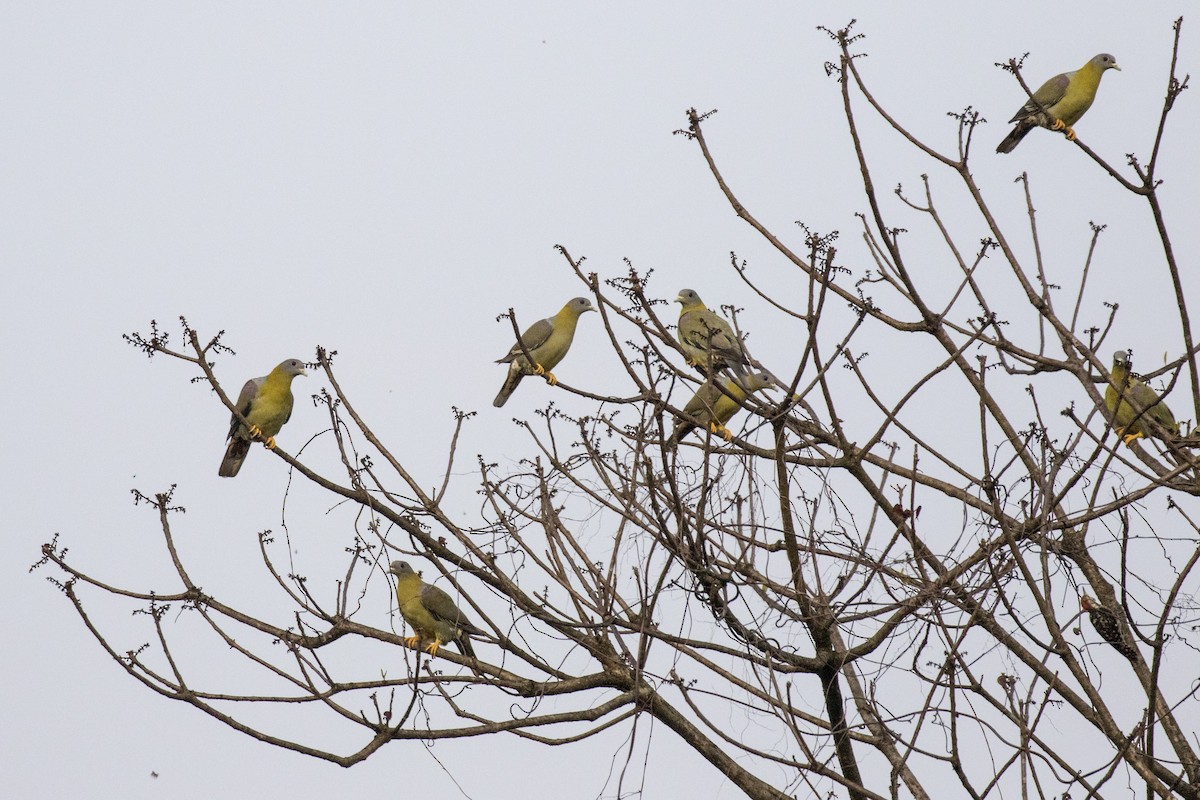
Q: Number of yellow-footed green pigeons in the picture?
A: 7